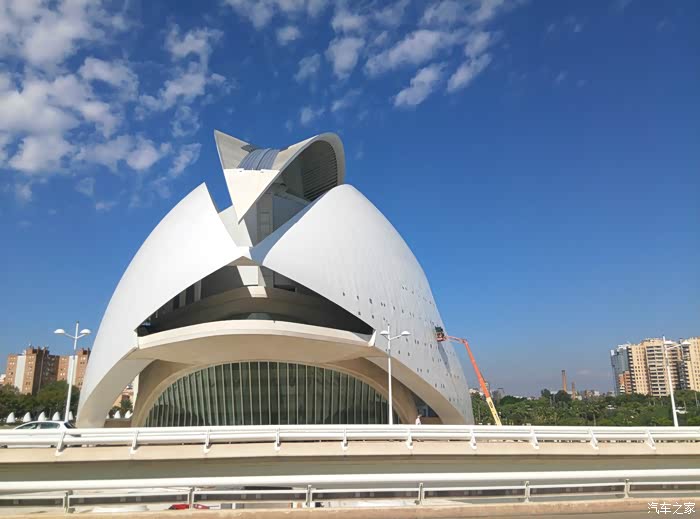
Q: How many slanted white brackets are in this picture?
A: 10